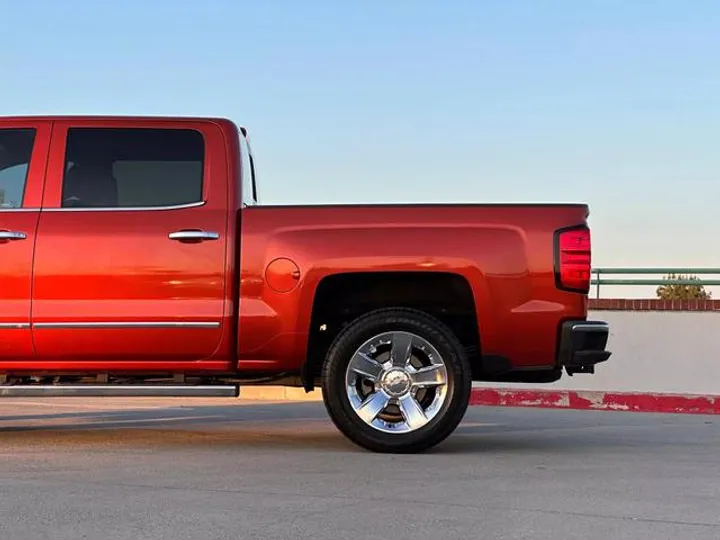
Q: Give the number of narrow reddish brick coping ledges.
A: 1